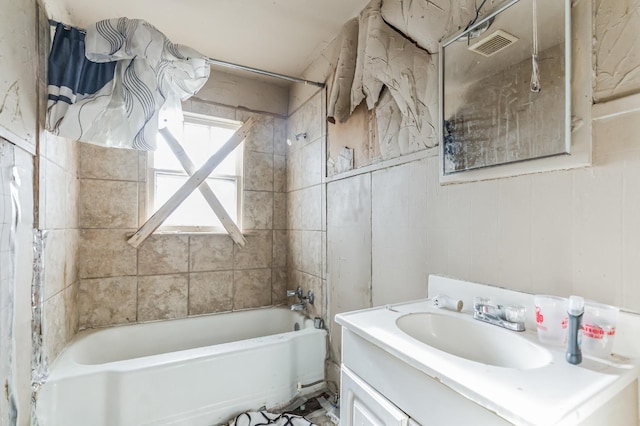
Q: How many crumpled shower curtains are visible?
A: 1